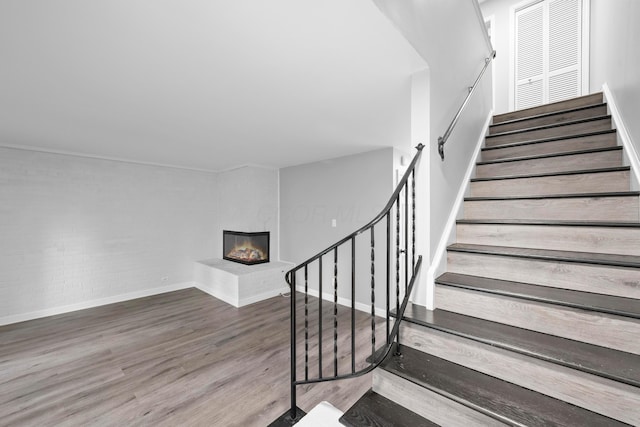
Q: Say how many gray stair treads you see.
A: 12